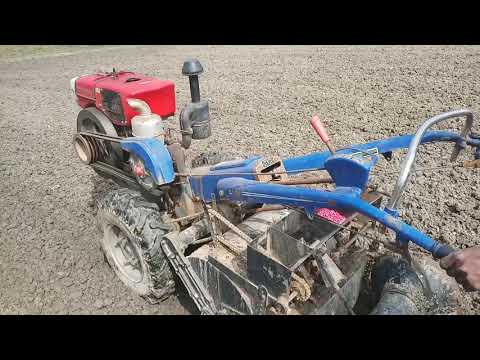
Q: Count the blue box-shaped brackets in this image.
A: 1